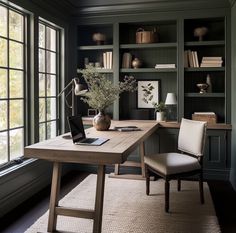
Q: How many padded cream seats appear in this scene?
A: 1